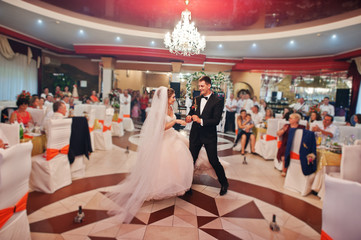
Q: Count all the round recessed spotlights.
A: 8